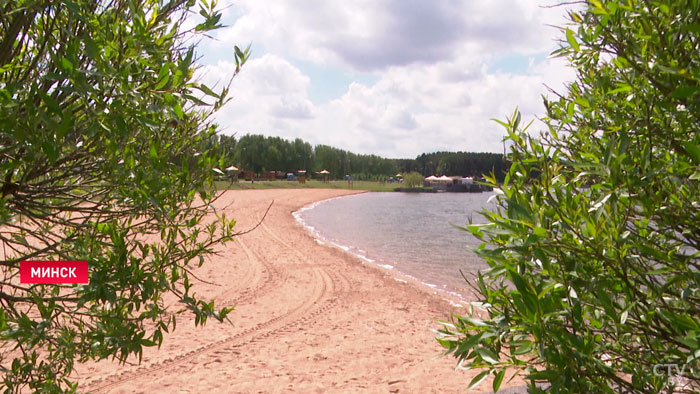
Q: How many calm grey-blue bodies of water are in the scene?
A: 1